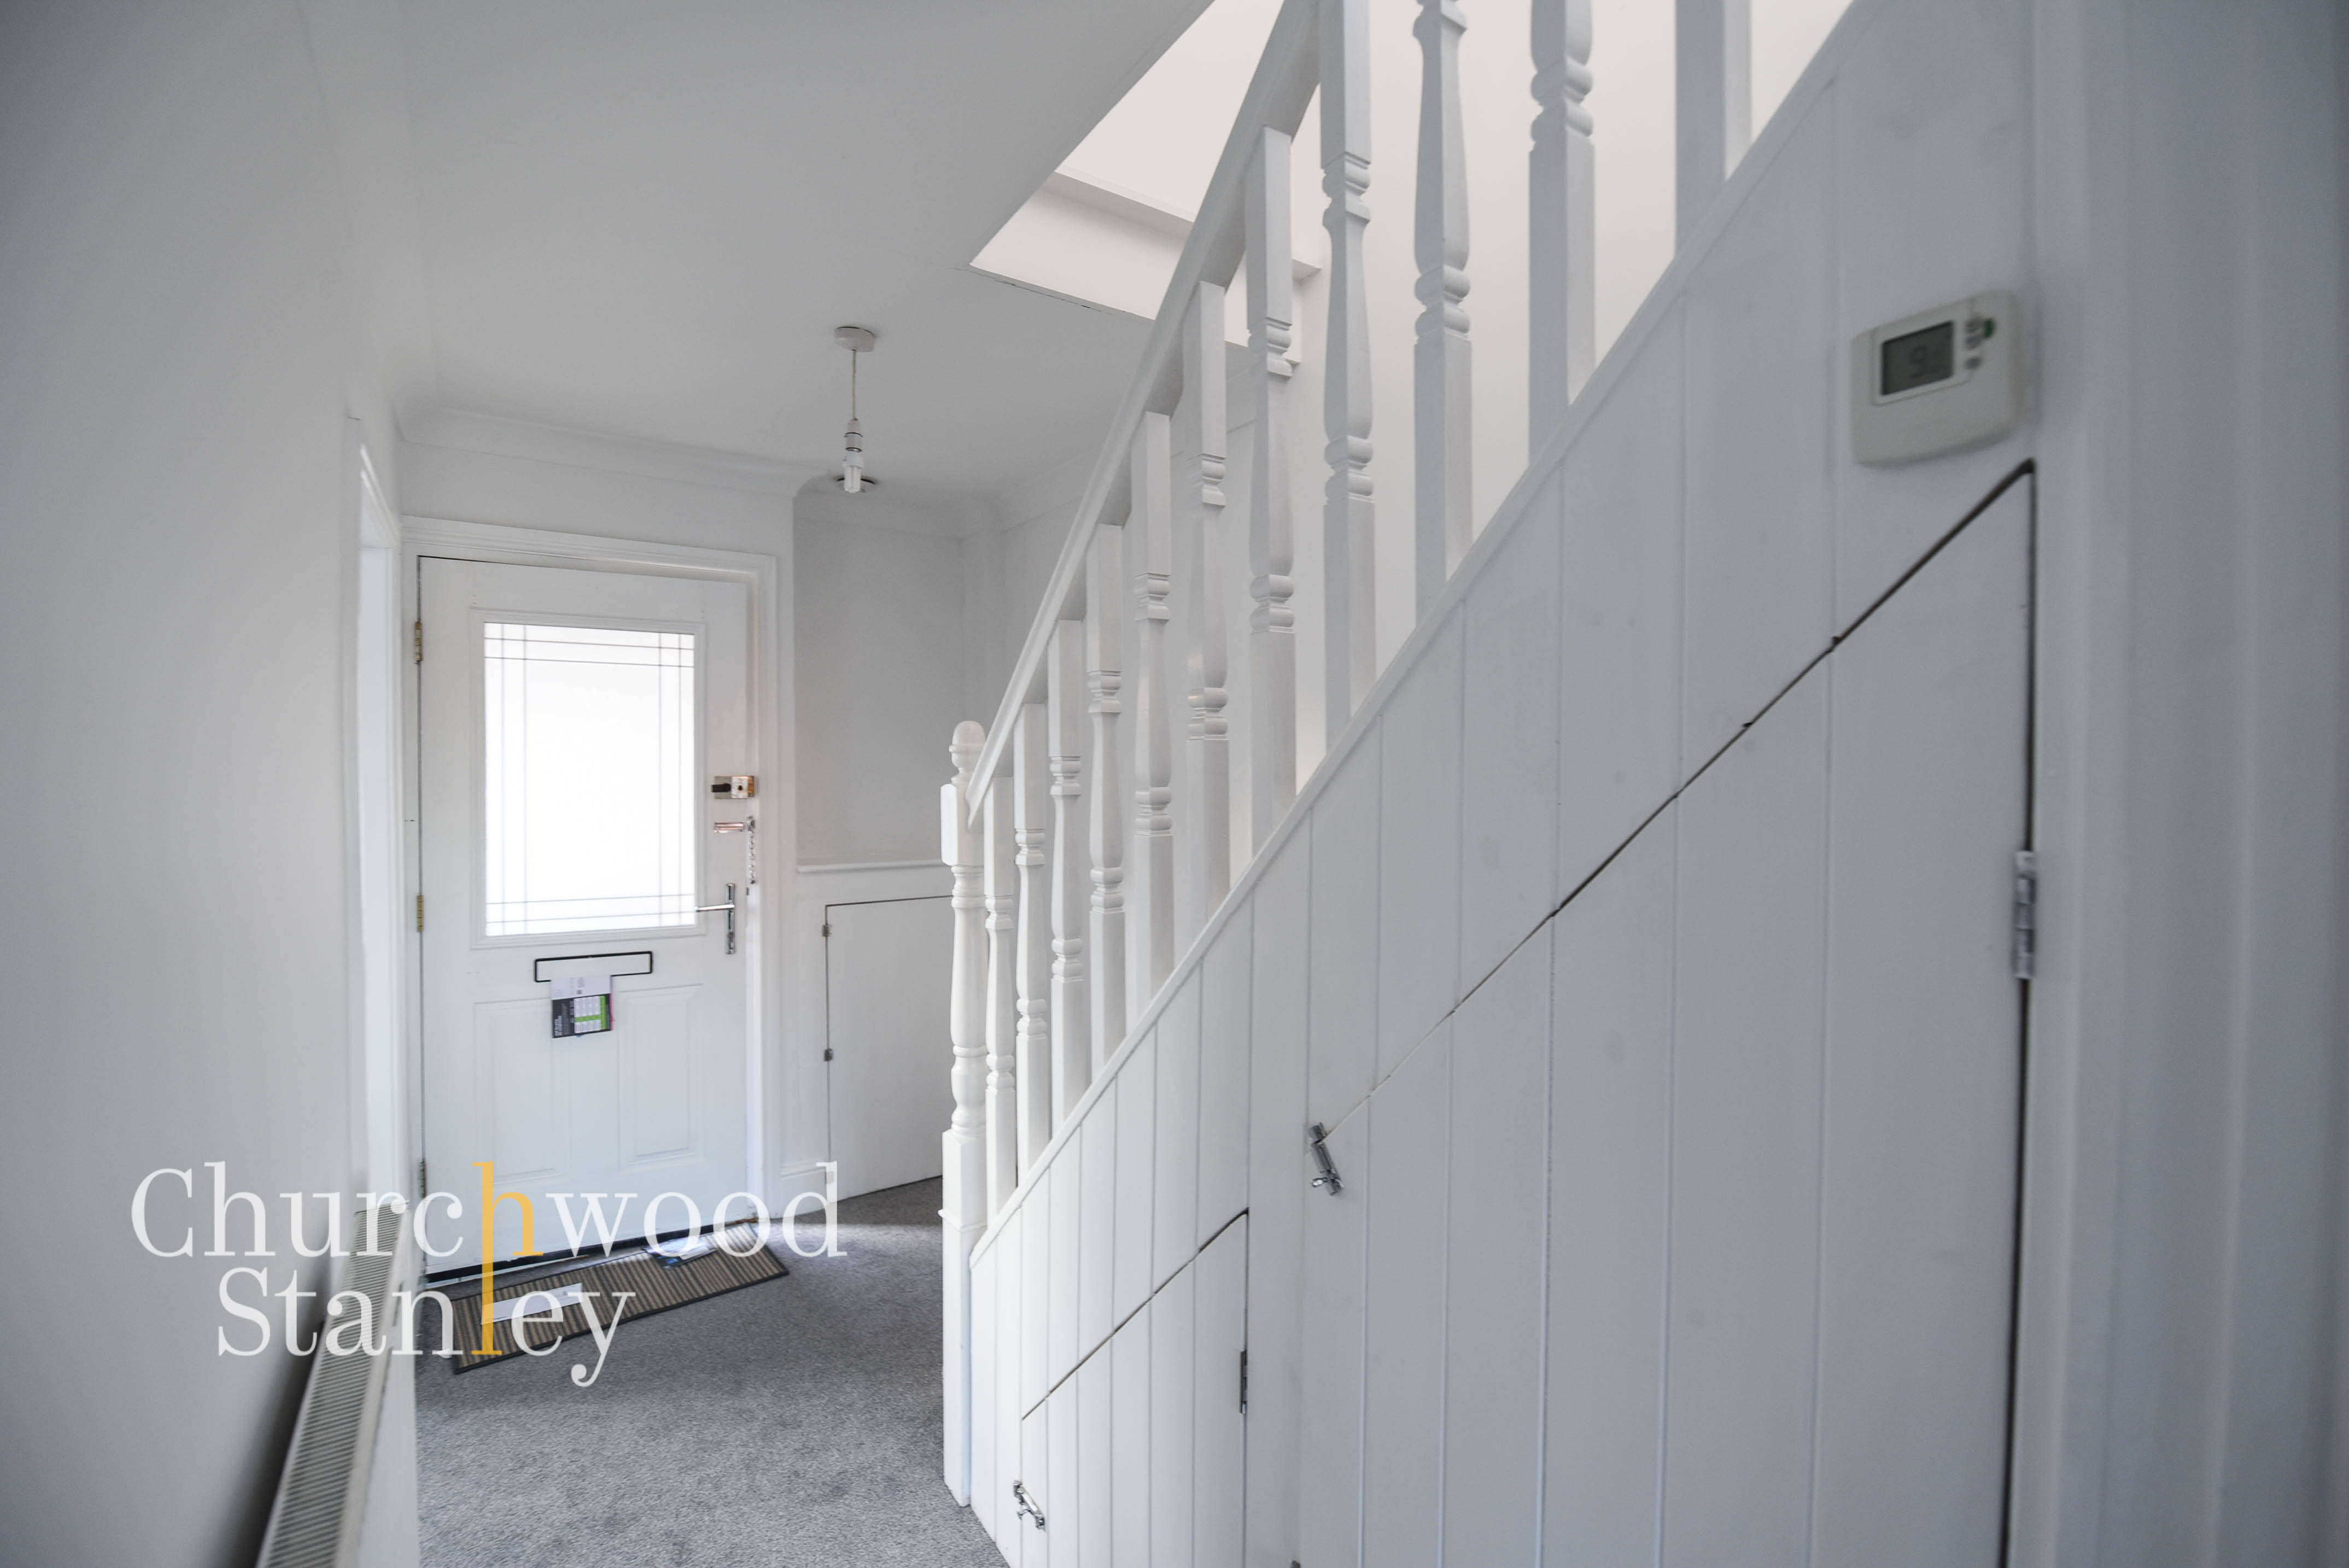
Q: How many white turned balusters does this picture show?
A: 11